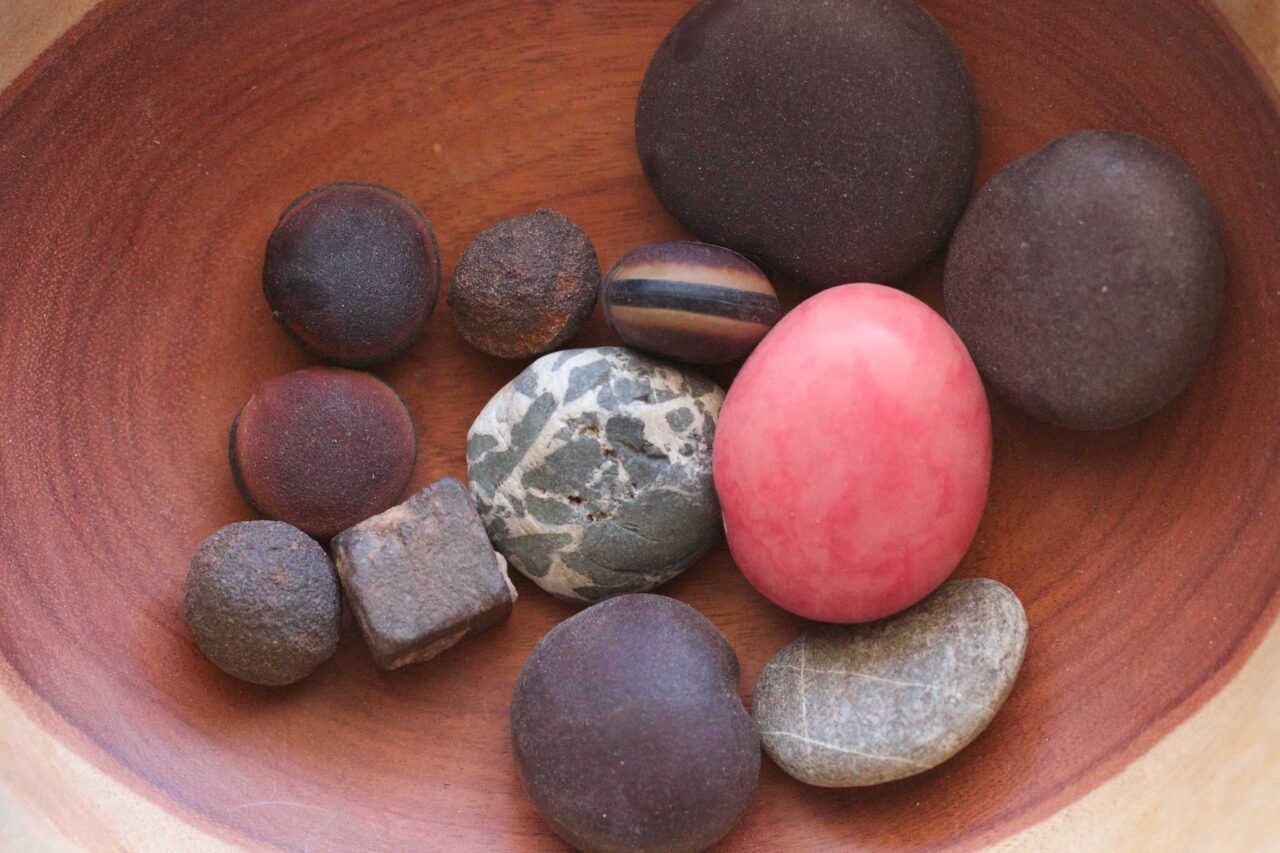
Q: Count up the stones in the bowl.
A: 12